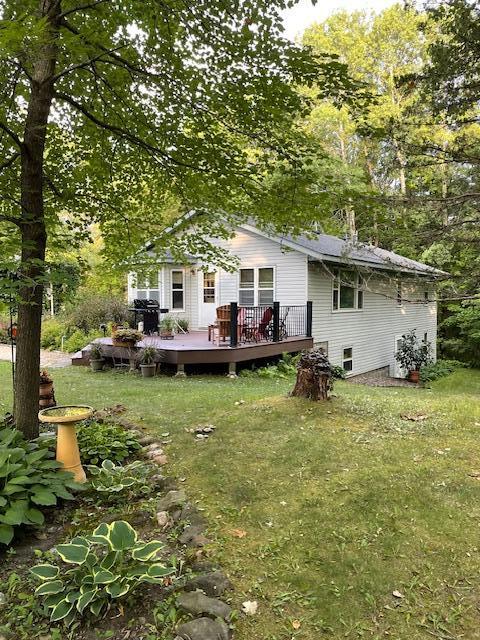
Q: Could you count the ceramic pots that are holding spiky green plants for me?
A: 2